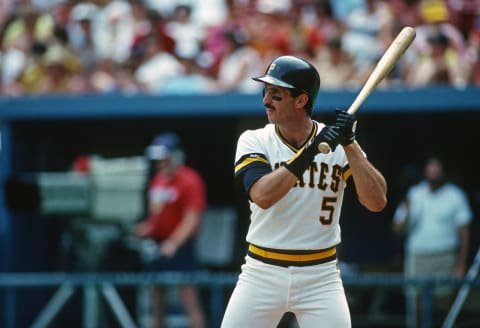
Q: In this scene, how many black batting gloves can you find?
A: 2